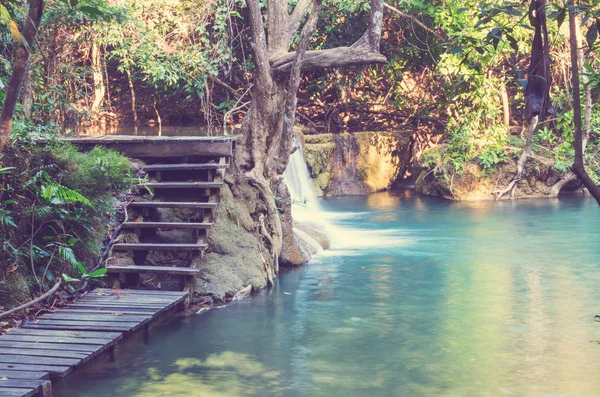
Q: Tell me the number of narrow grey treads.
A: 6